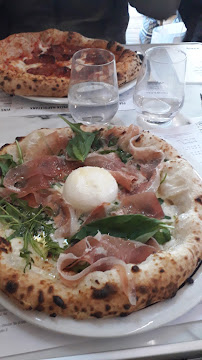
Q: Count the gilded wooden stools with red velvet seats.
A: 0